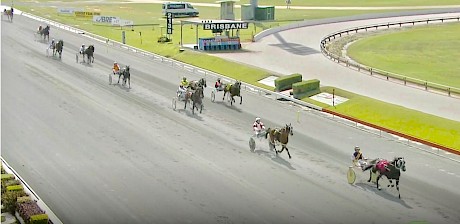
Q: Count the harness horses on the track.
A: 10